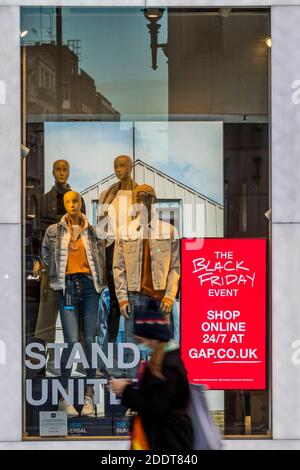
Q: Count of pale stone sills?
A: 1